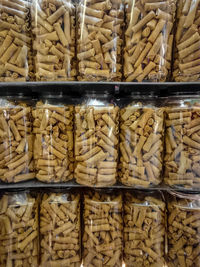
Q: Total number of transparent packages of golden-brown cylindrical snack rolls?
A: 15